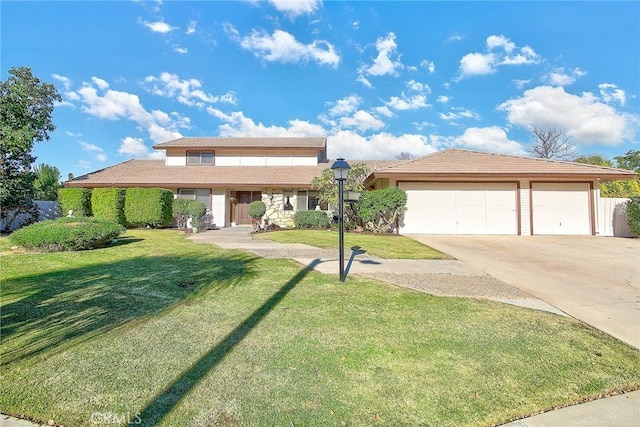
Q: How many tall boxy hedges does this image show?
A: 3